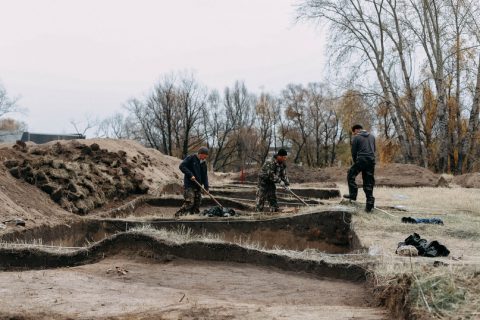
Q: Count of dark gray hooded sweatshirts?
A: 1